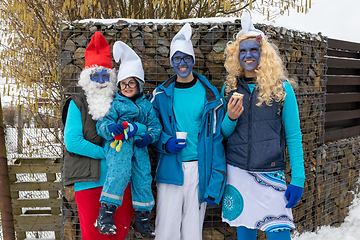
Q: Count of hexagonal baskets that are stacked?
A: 0